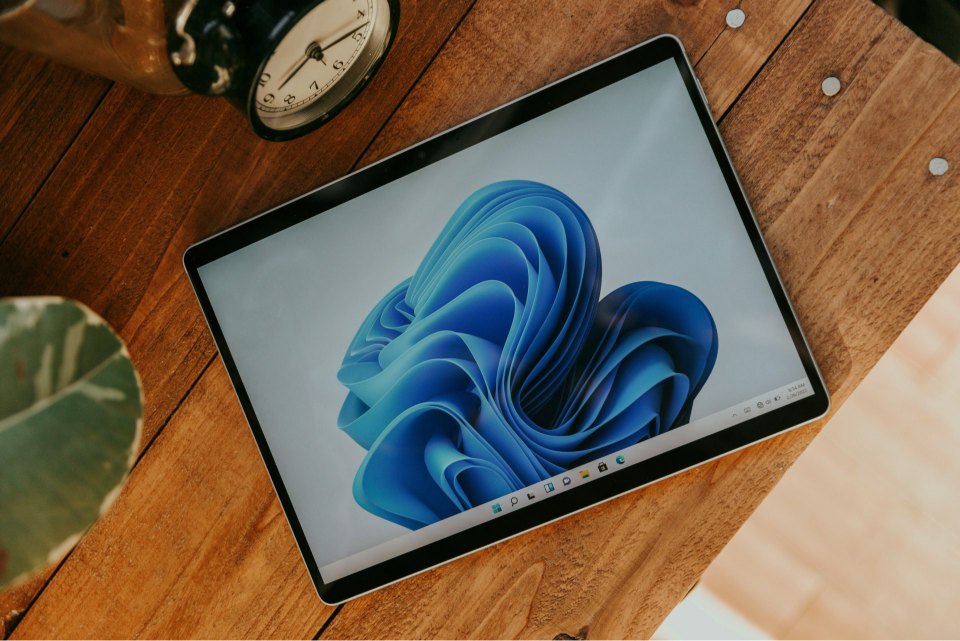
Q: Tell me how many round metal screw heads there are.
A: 3